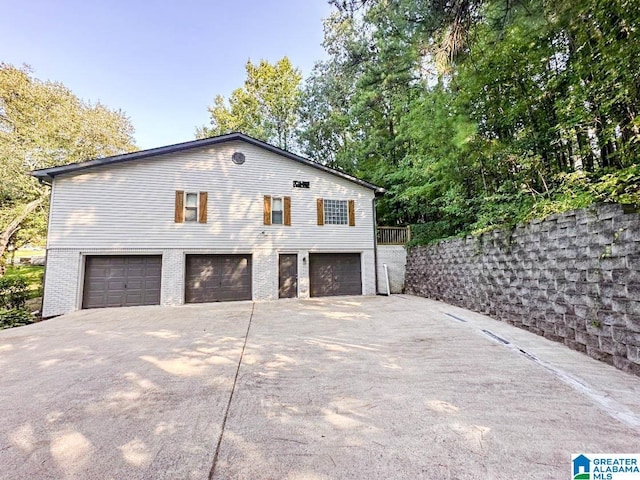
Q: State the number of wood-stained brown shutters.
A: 6